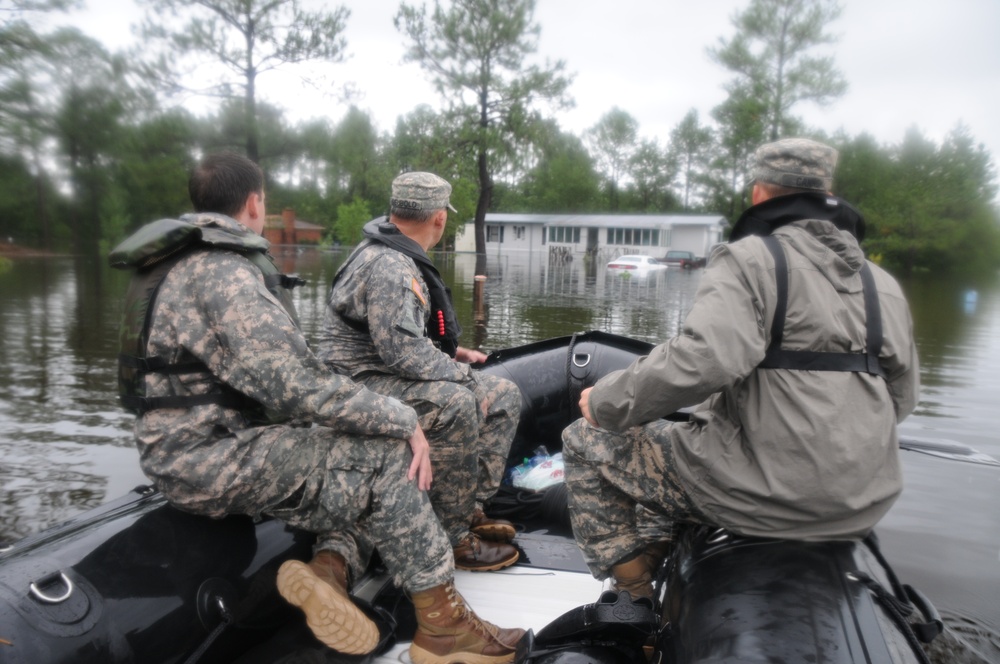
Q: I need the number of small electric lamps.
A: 0